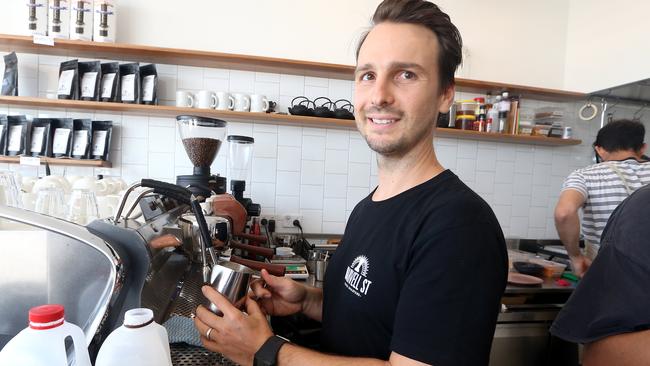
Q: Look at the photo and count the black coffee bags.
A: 12